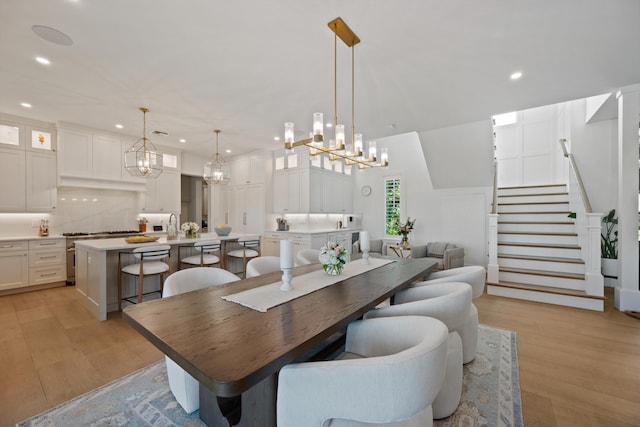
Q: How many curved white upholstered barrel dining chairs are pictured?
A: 6